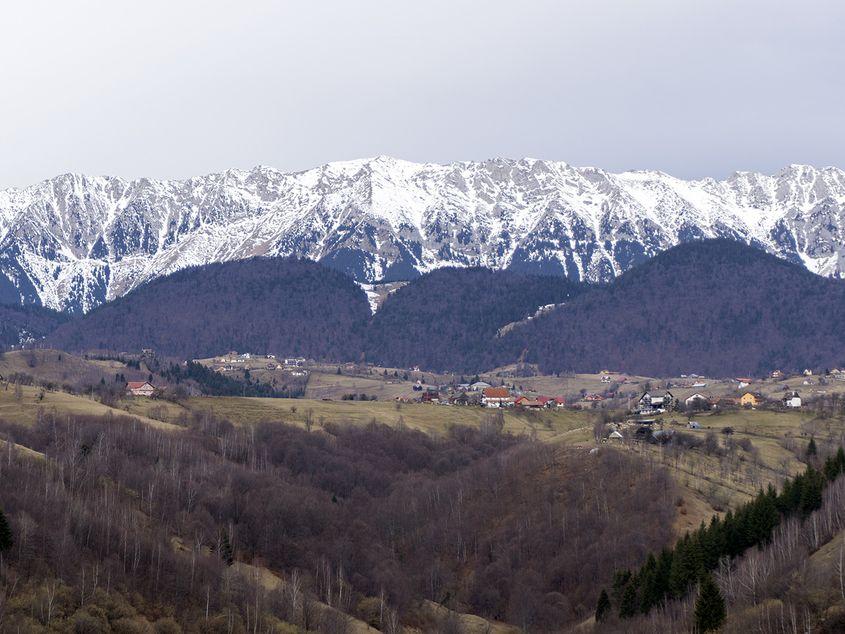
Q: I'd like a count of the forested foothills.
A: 3